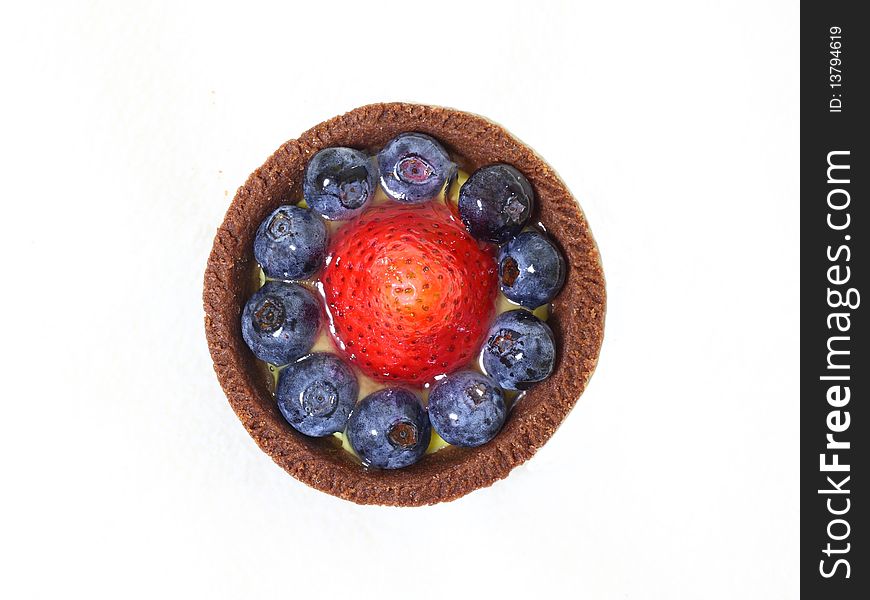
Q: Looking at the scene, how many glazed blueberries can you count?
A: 10